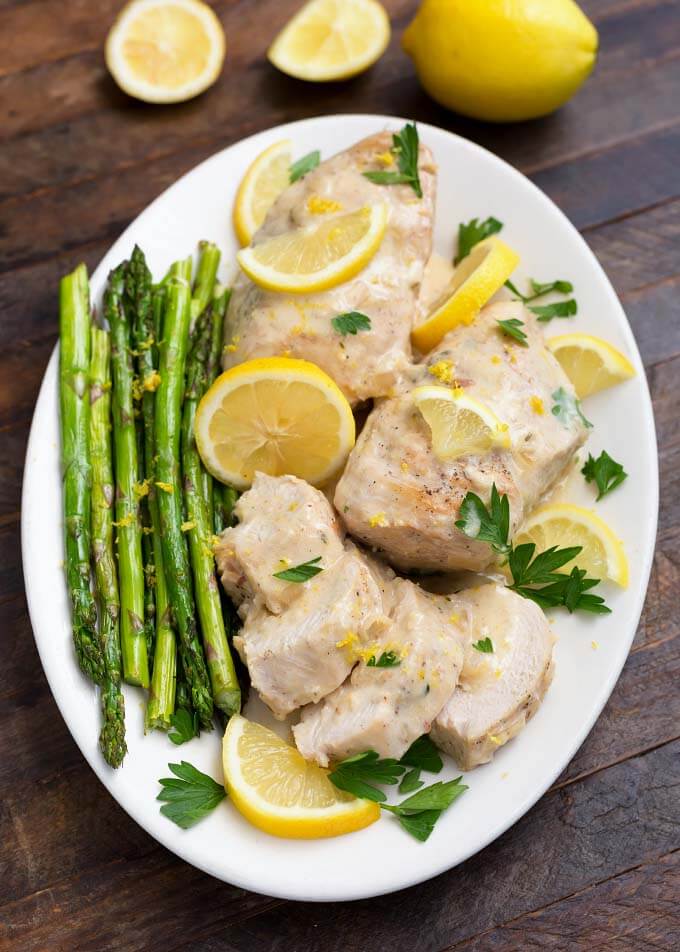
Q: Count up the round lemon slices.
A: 2